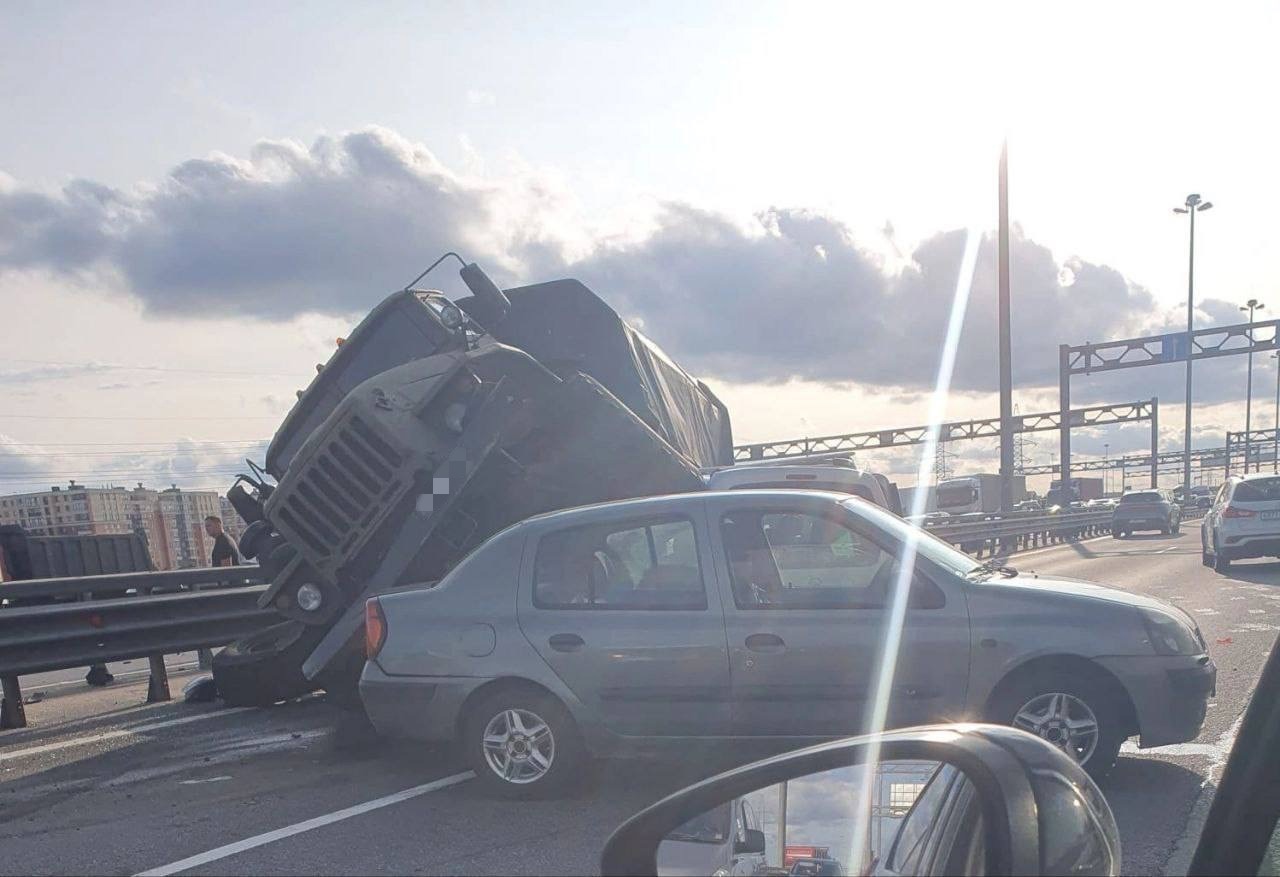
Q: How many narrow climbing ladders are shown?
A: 0